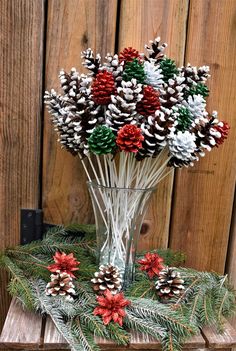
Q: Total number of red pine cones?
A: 5